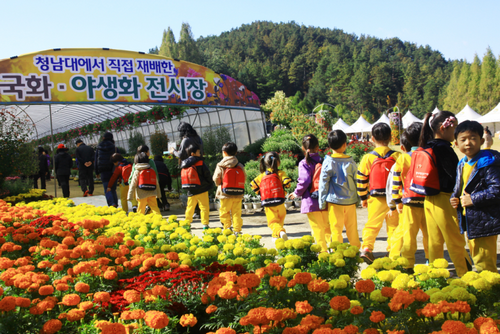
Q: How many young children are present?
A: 13